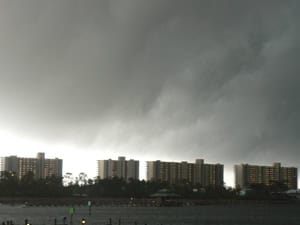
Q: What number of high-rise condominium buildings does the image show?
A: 4